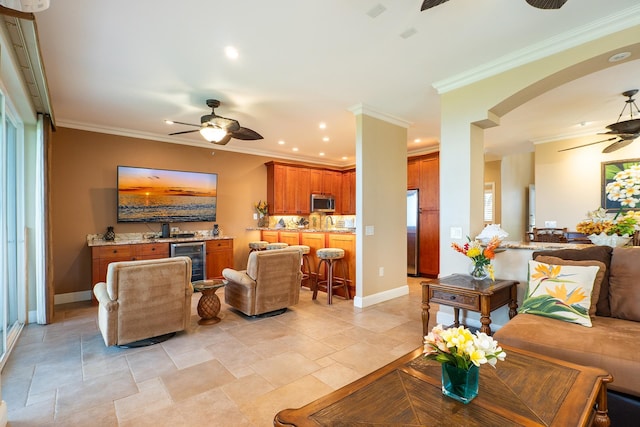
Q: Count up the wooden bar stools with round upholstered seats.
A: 4